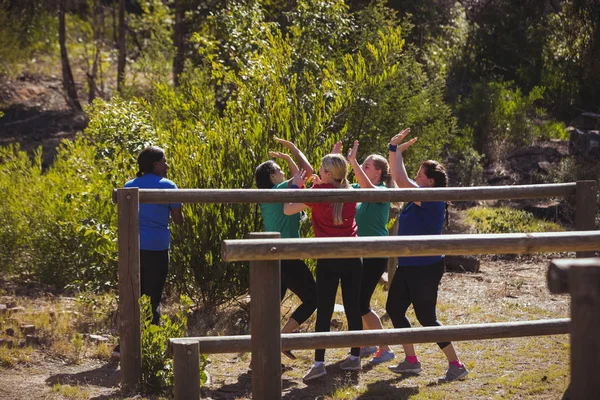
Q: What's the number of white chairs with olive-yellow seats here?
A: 0